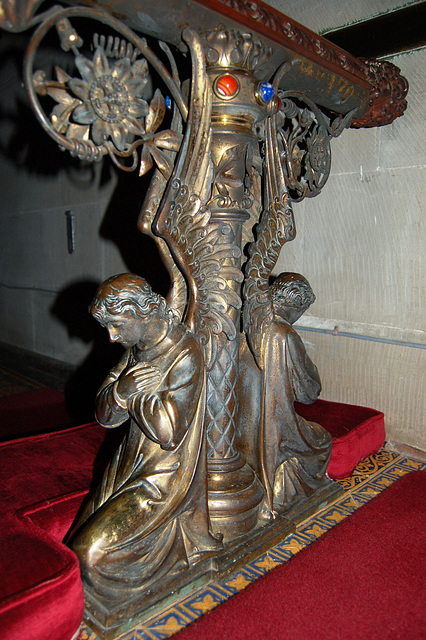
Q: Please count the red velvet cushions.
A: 2